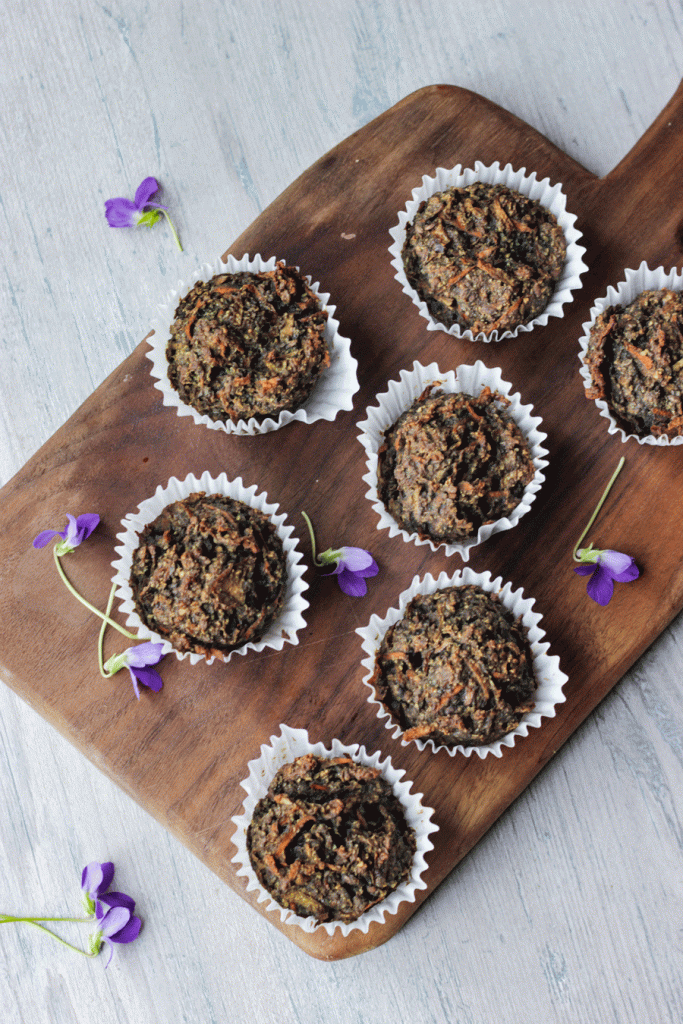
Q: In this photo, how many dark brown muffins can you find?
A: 7